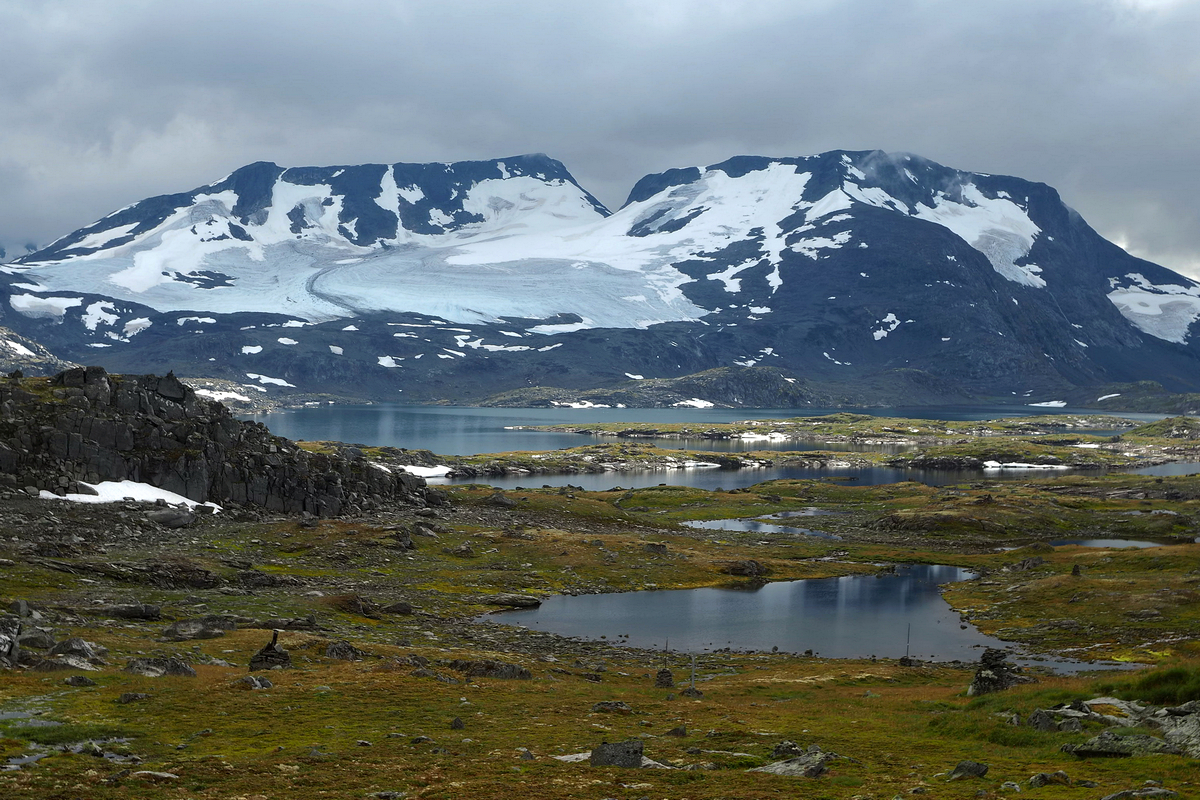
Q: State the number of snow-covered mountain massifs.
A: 2